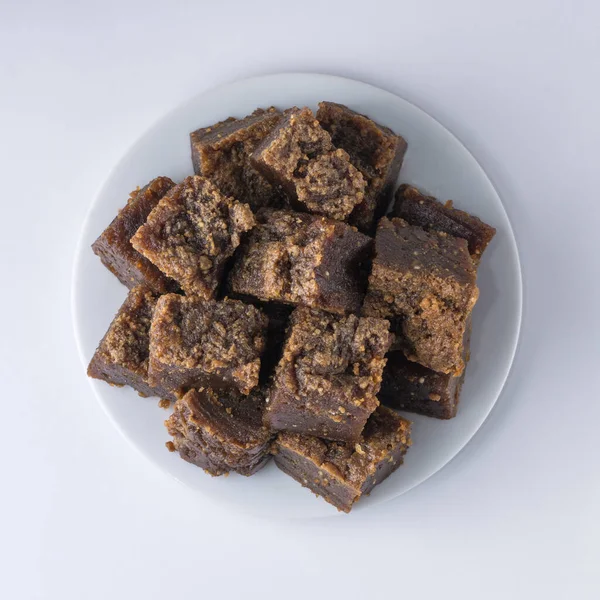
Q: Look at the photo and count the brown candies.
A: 14